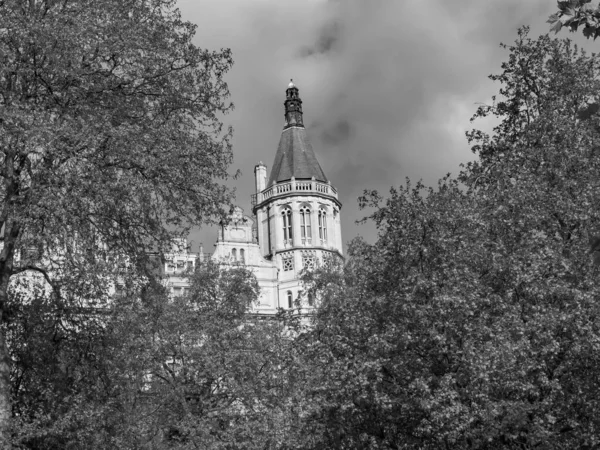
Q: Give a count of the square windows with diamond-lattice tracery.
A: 3